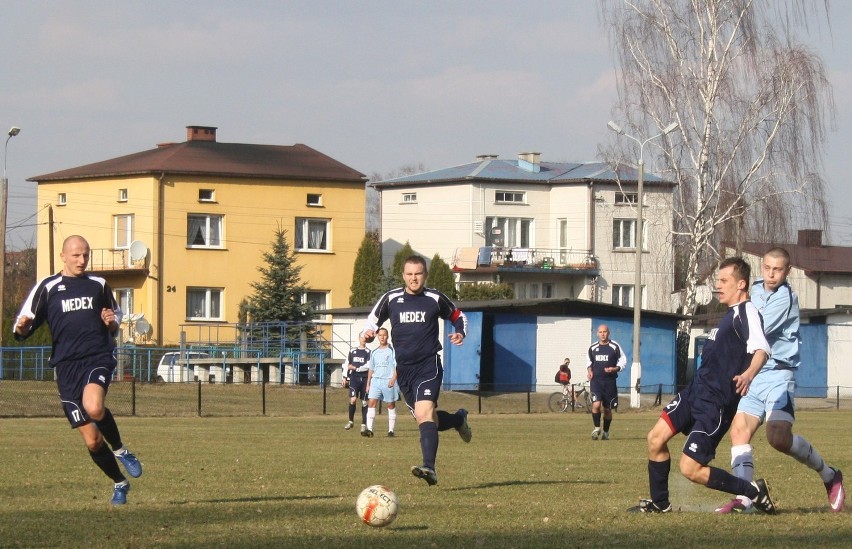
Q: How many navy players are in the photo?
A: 5